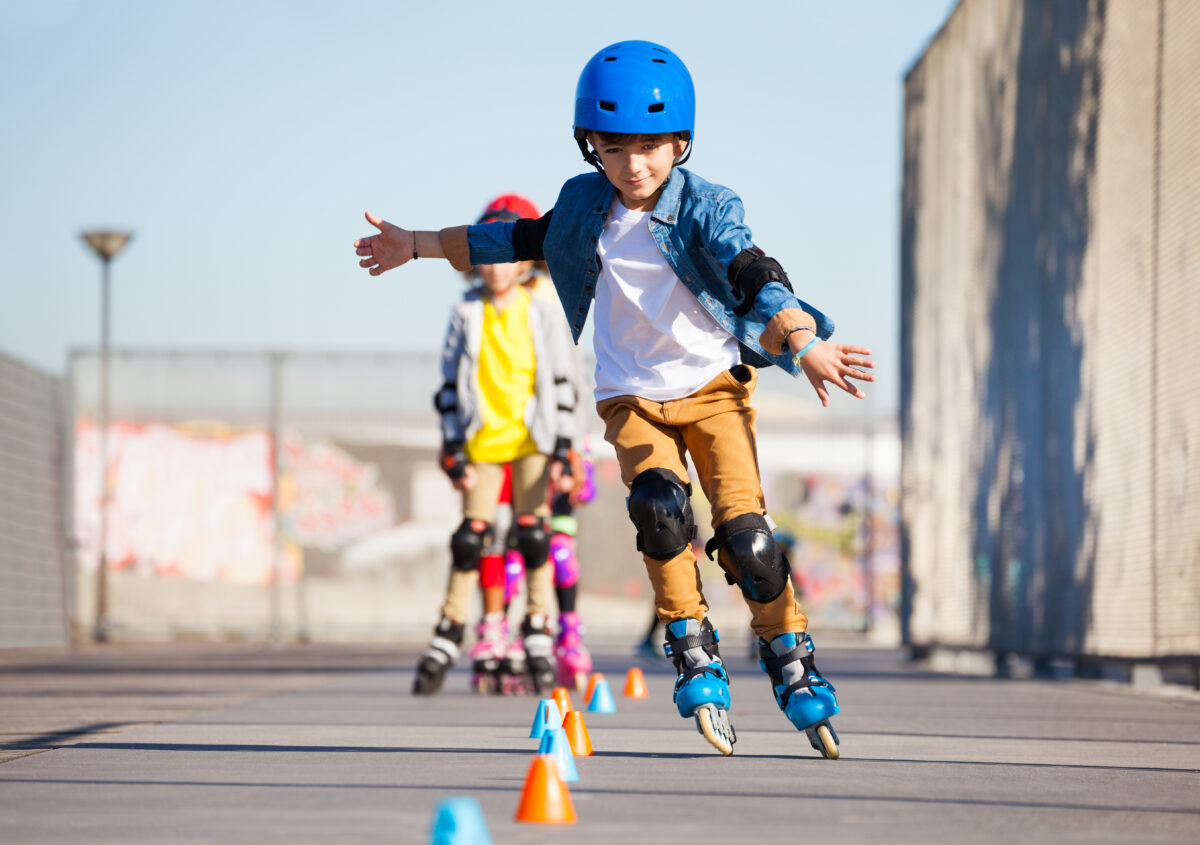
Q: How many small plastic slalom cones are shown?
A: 9